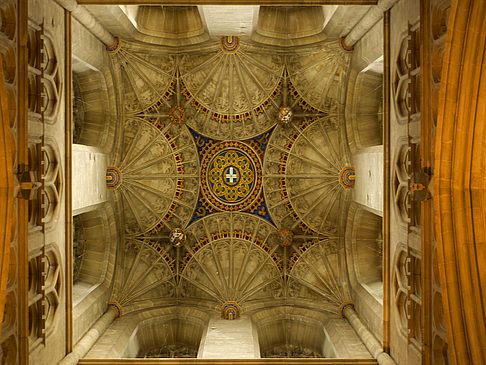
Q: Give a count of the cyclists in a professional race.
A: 0